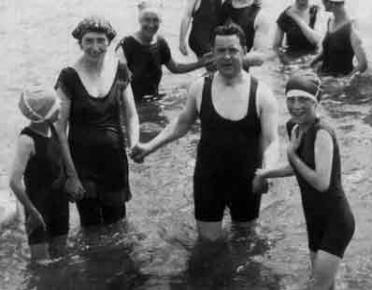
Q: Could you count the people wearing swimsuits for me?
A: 9